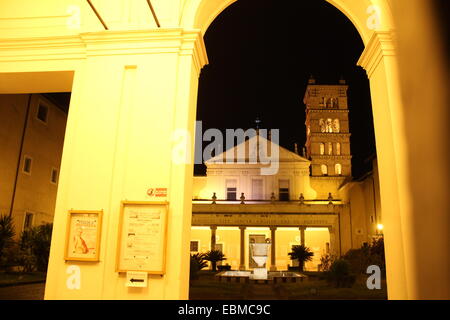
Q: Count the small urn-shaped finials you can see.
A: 5